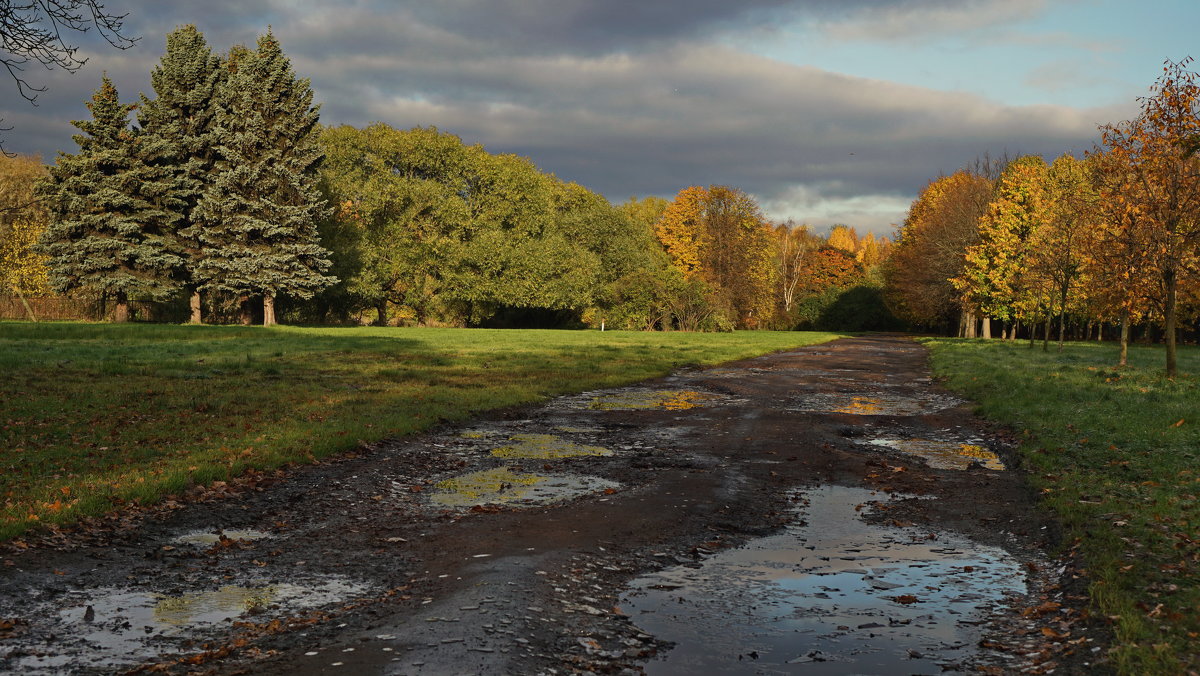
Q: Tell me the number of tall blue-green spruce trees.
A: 3